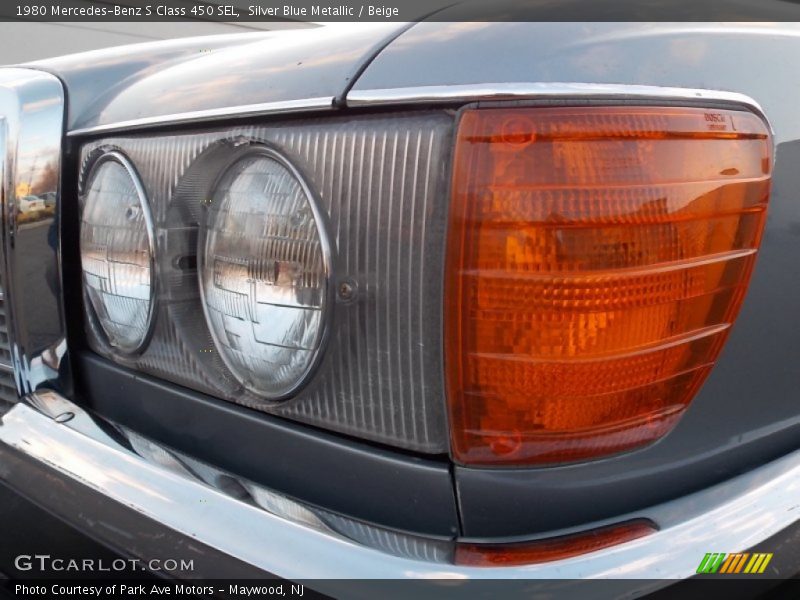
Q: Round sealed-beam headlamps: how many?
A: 2